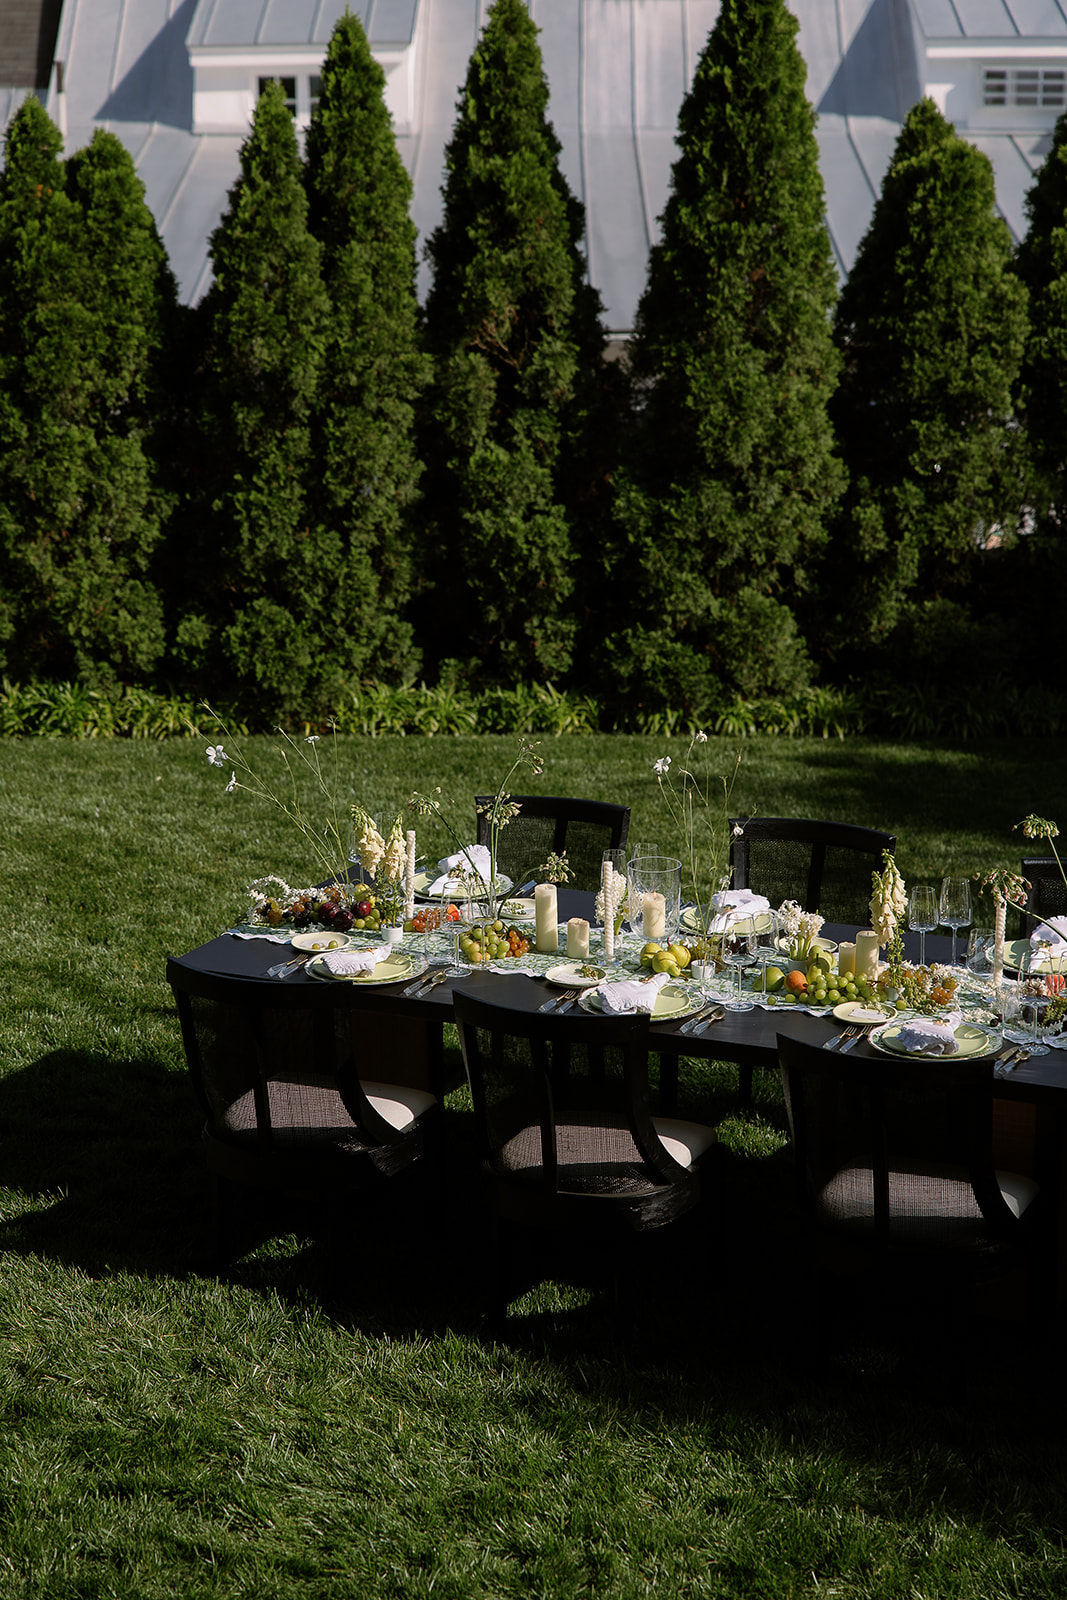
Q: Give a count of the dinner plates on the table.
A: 6